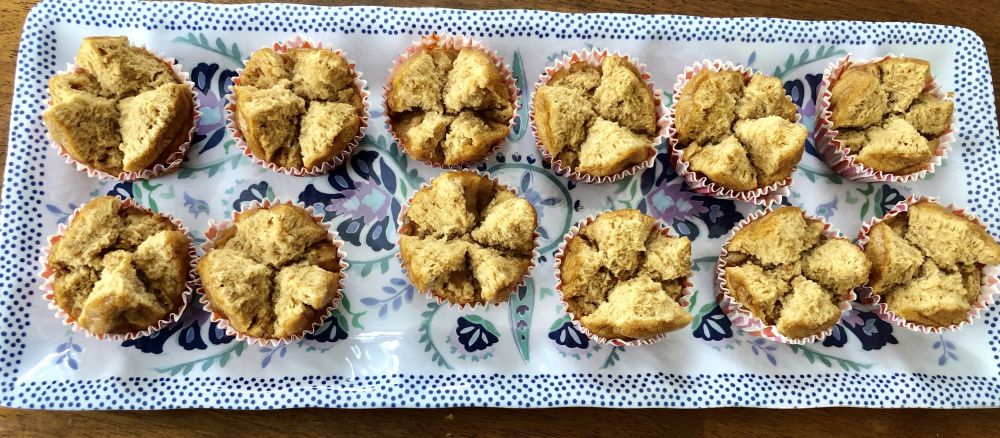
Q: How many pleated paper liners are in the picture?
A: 12